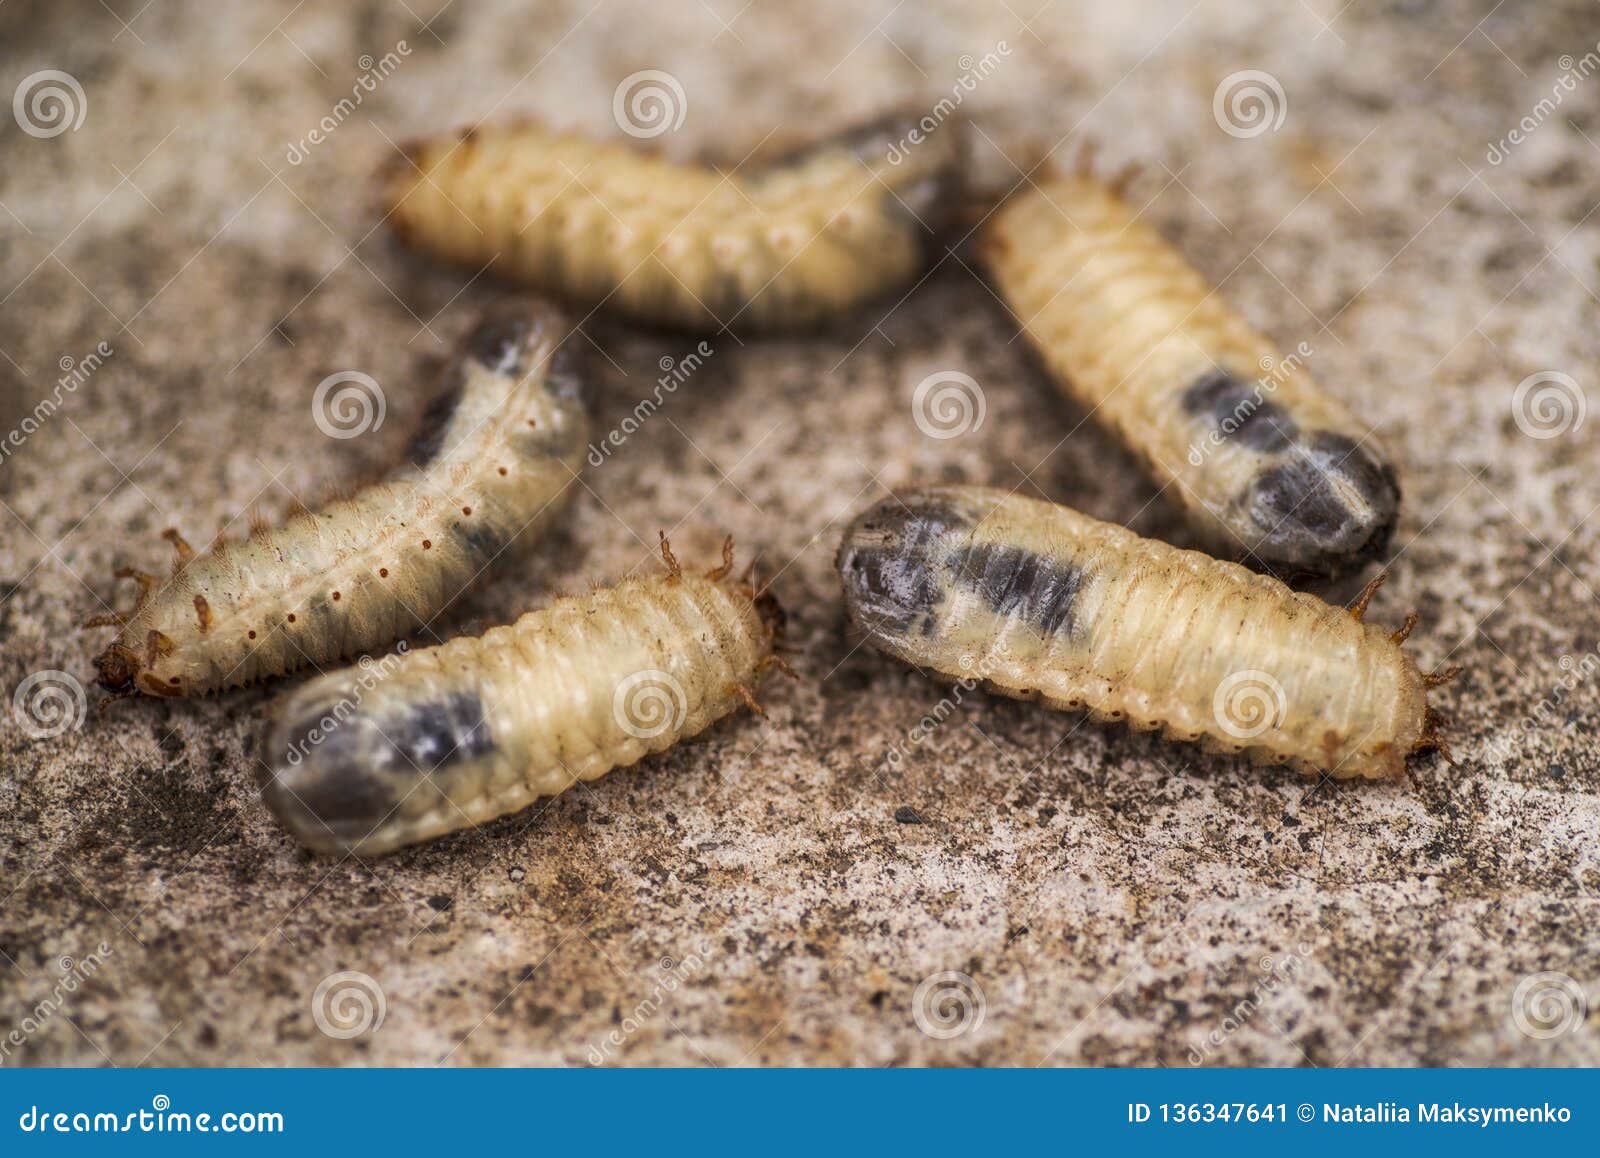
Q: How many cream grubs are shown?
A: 5